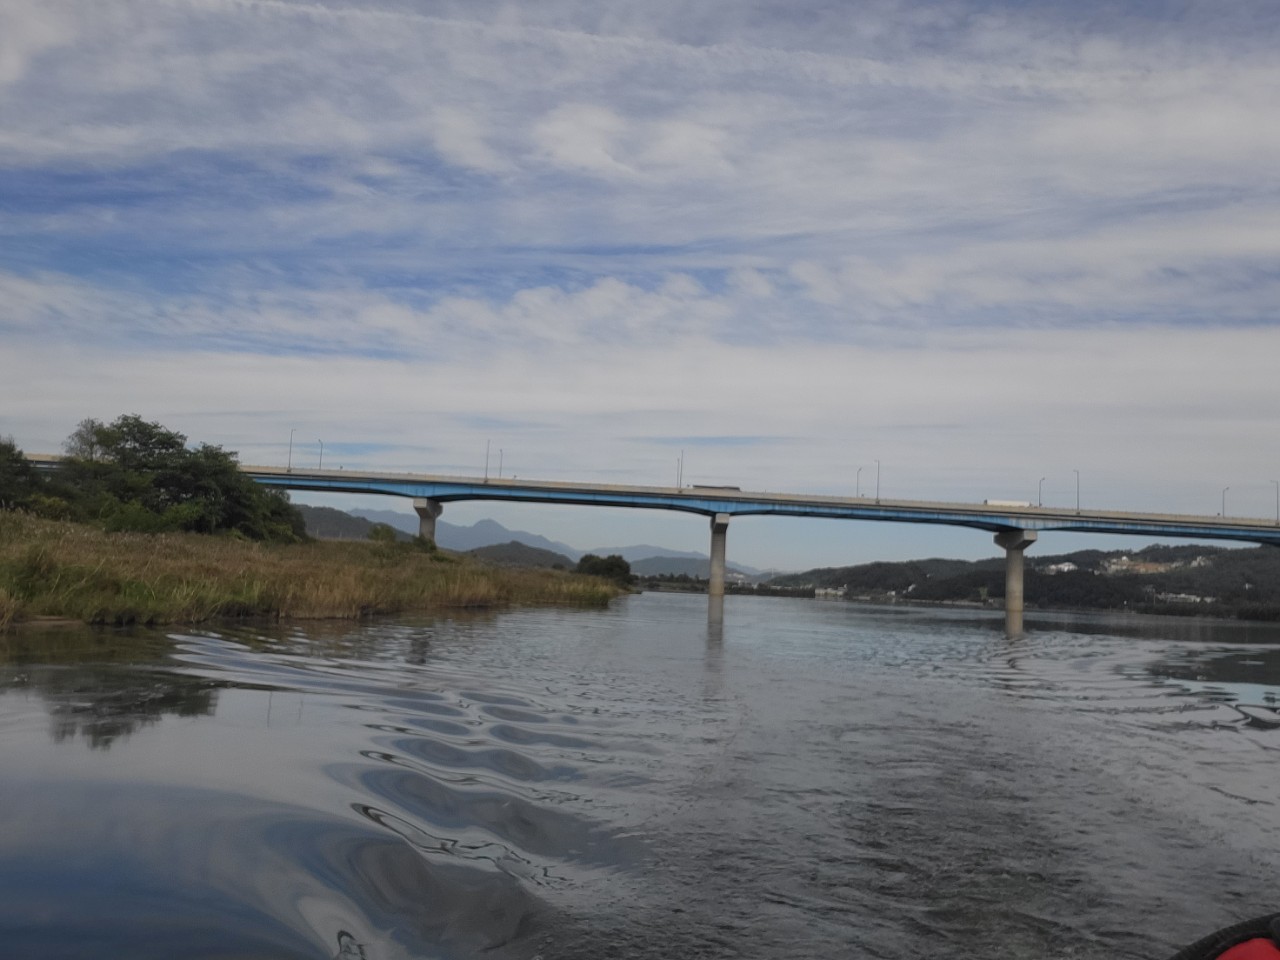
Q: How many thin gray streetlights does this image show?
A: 12